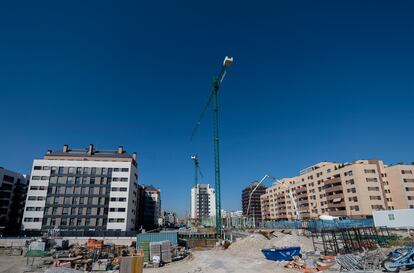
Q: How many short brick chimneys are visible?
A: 5